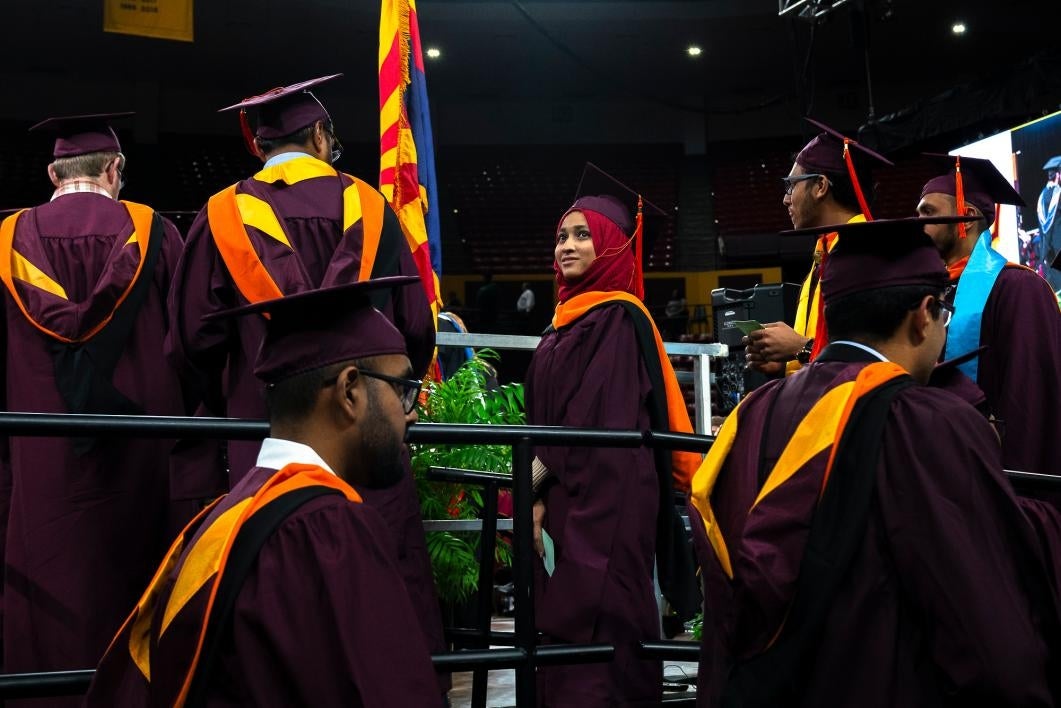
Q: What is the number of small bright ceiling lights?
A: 3